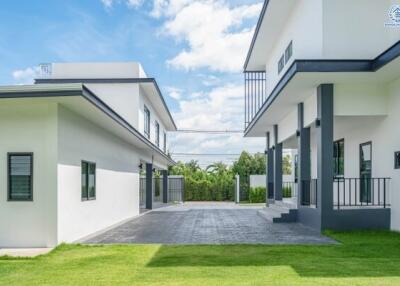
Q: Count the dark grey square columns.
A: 6